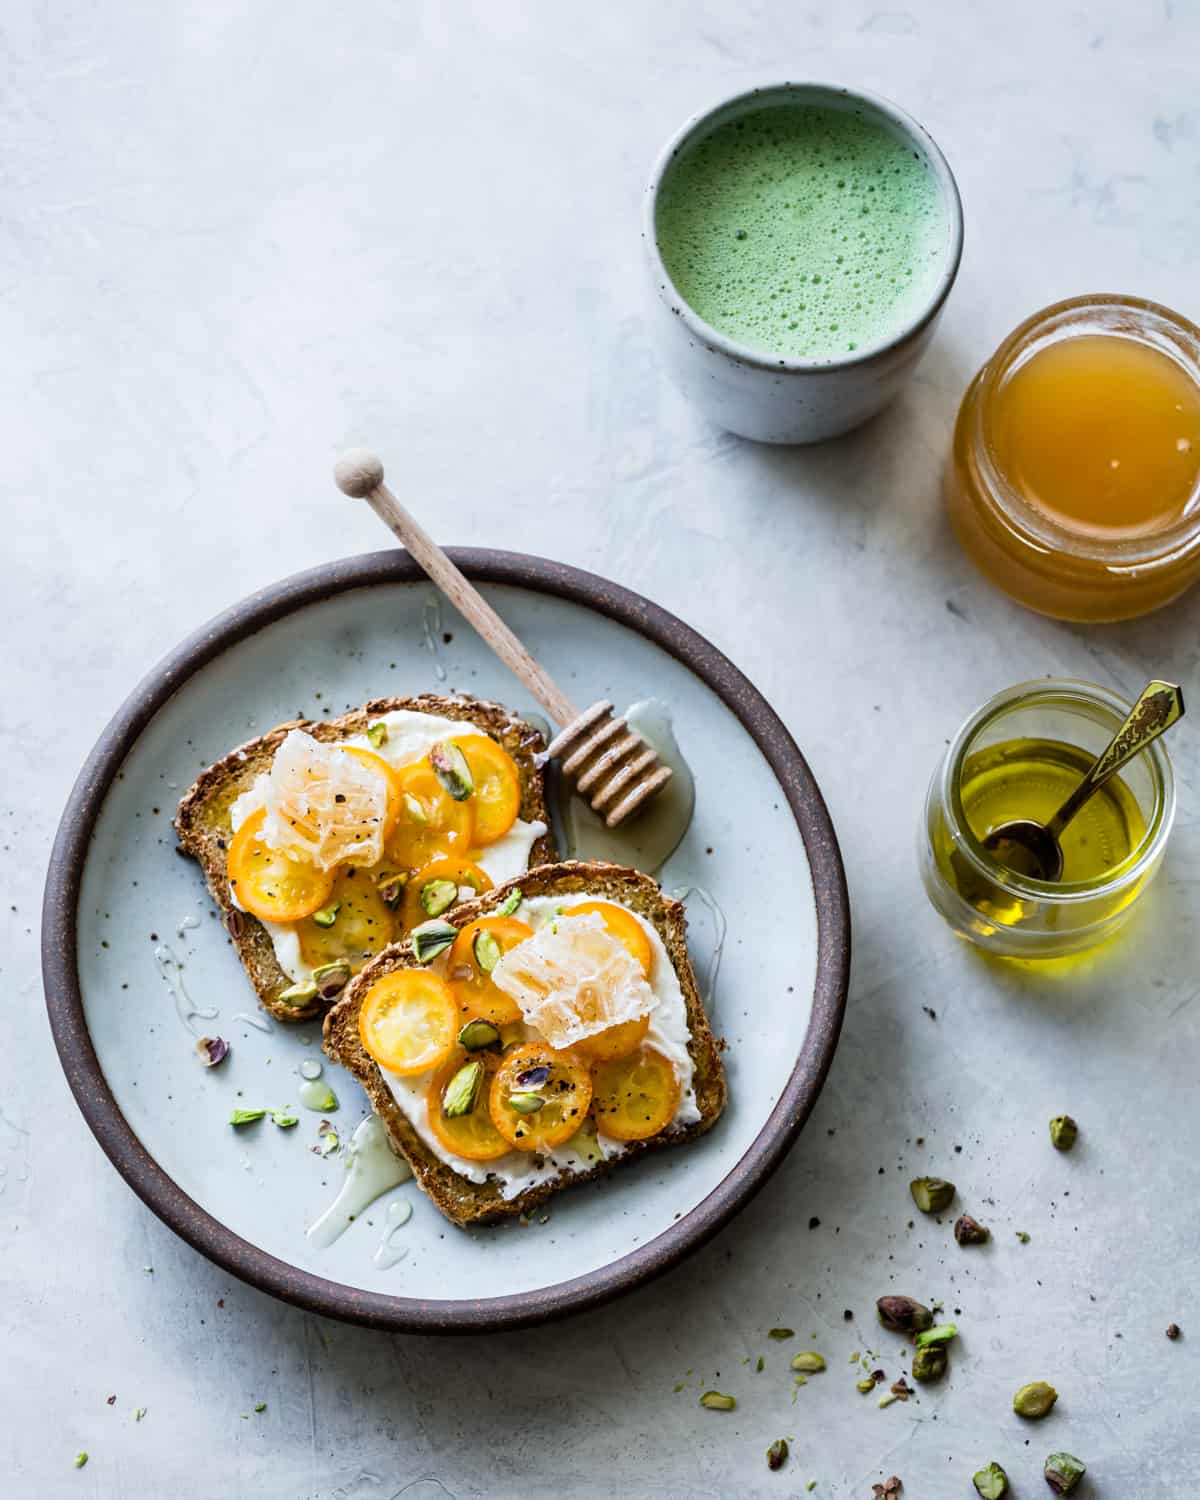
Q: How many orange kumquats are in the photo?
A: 13